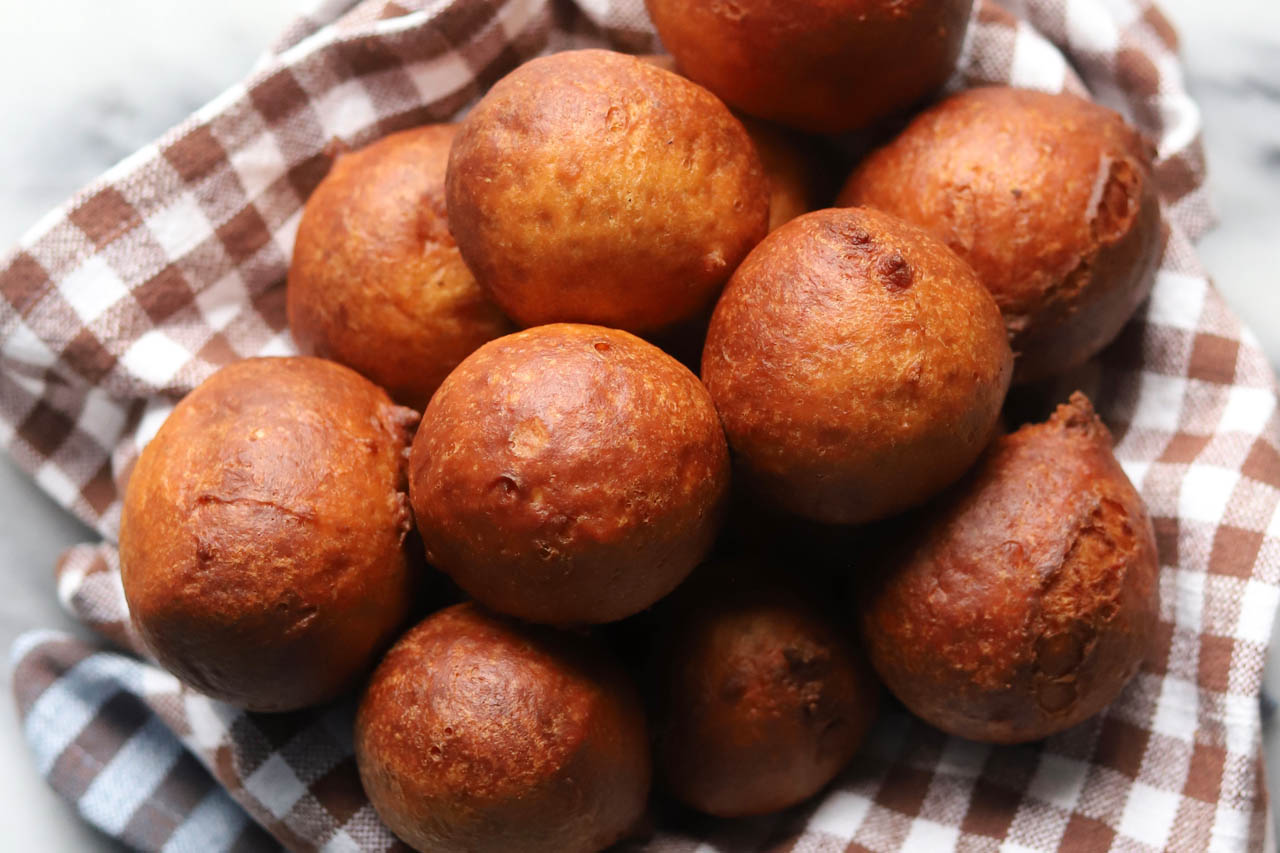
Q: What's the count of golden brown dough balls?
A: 11